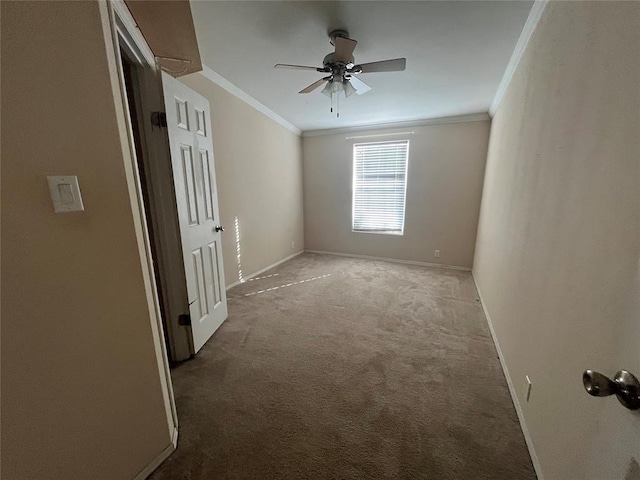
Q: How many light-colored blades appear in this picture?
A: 1